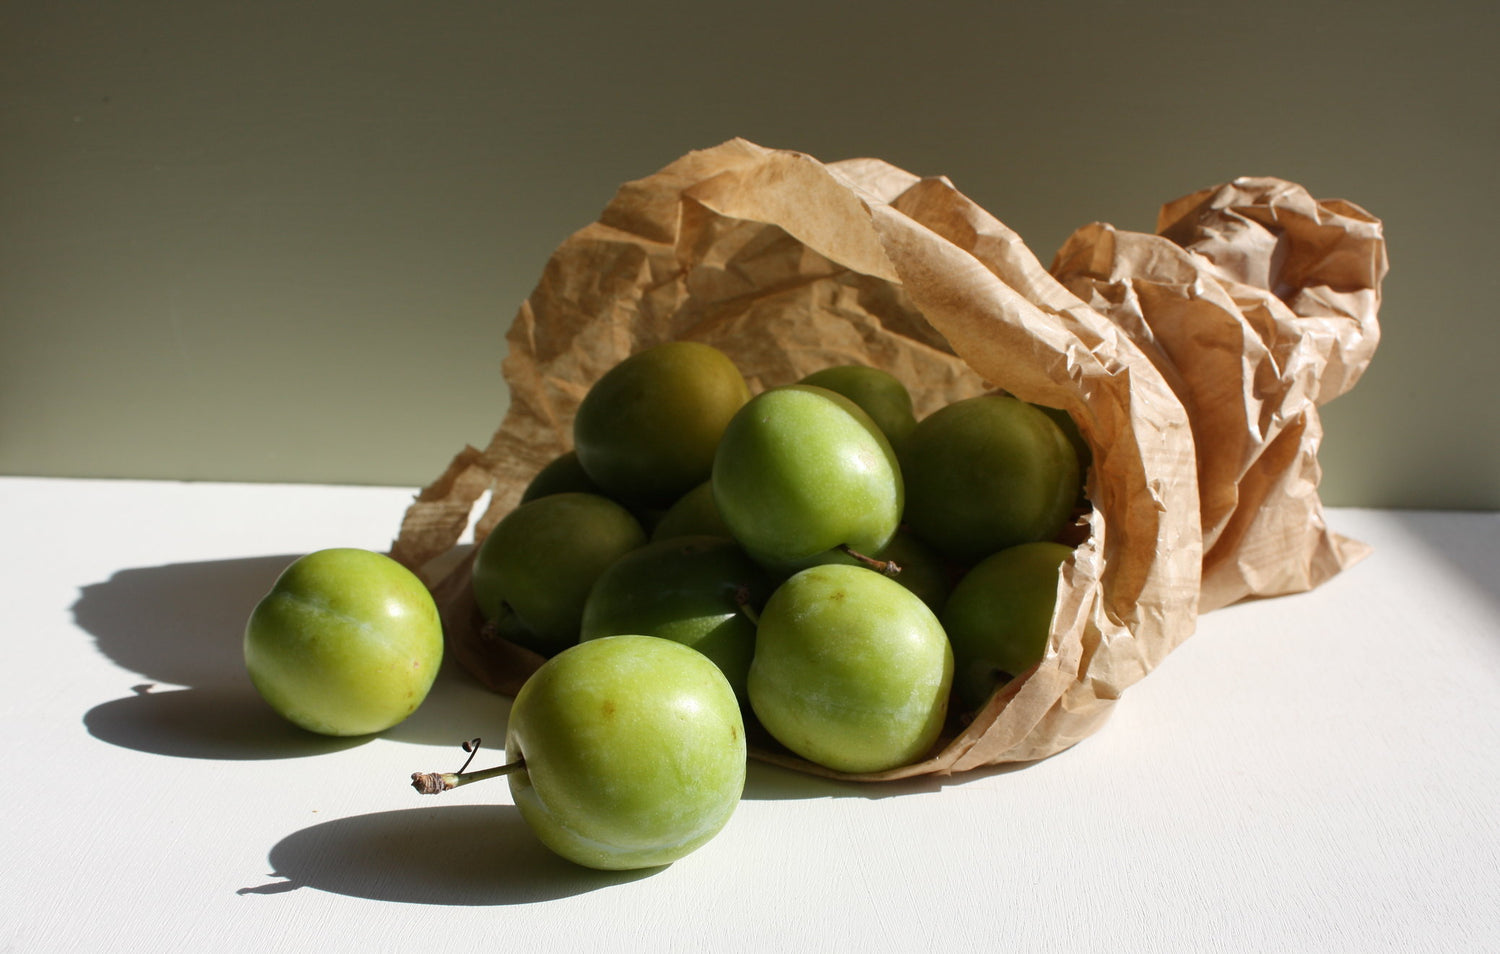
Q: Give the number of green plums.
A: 14